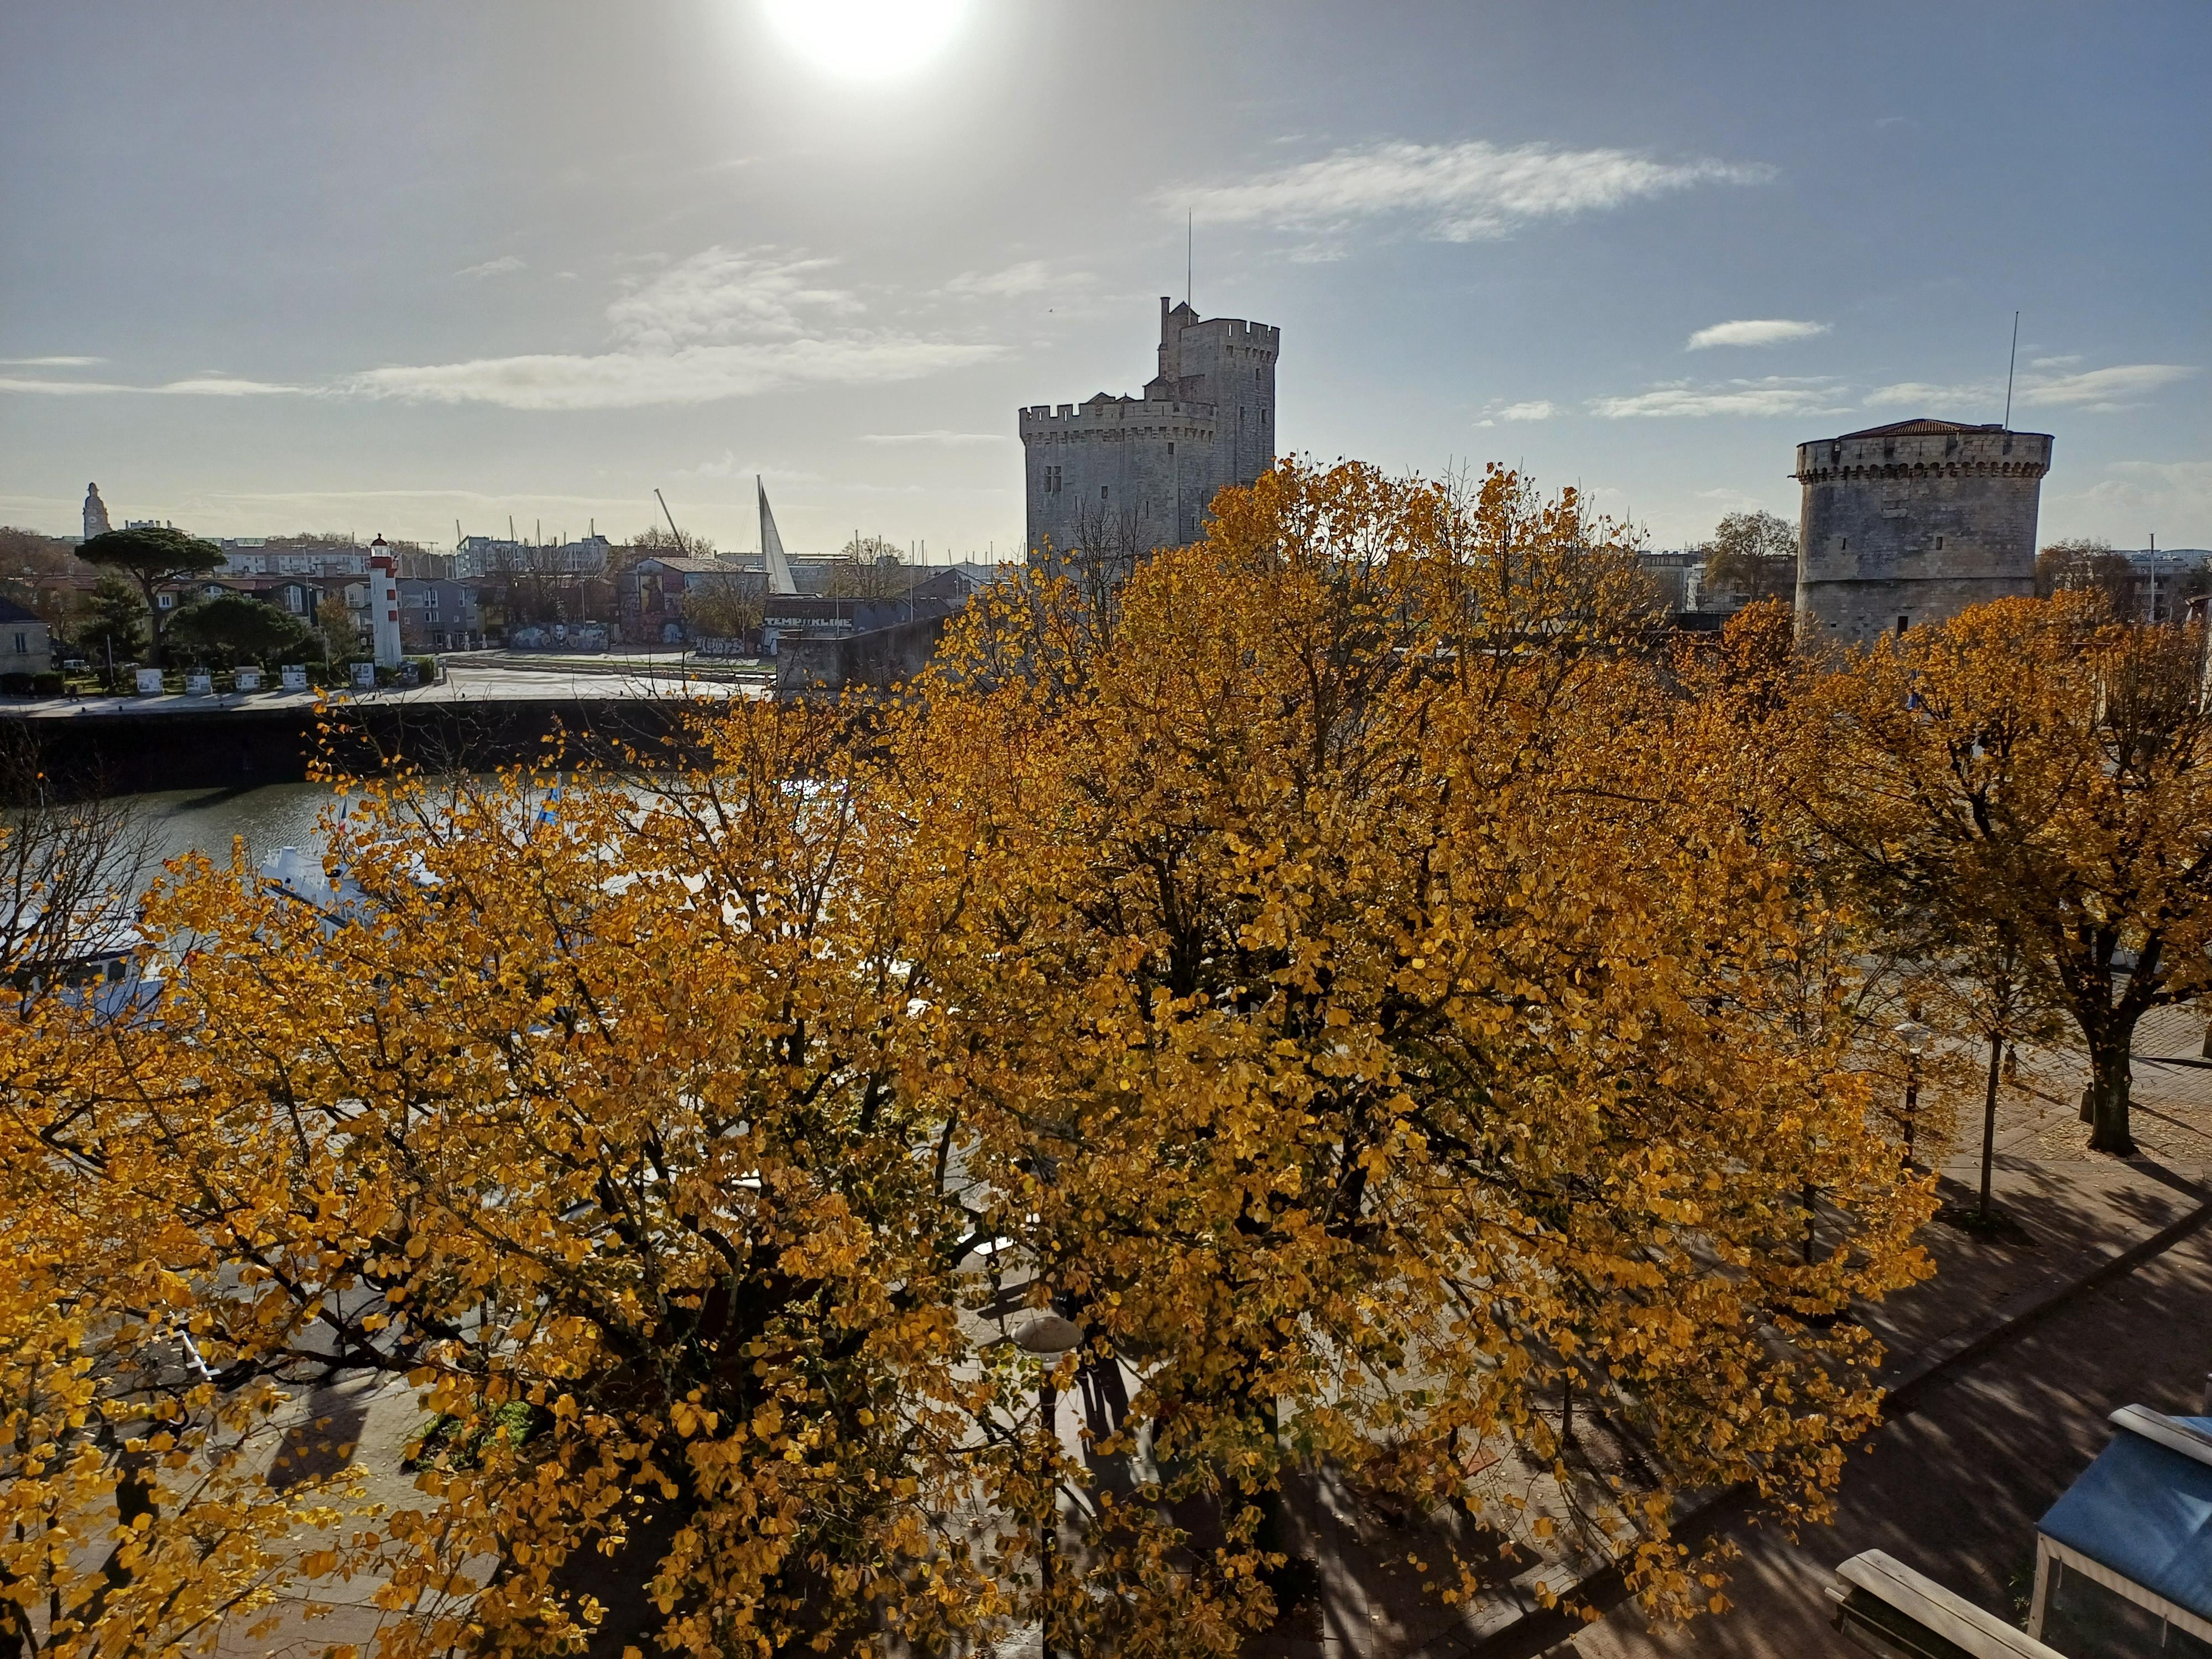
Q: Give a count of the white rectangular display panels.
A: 5